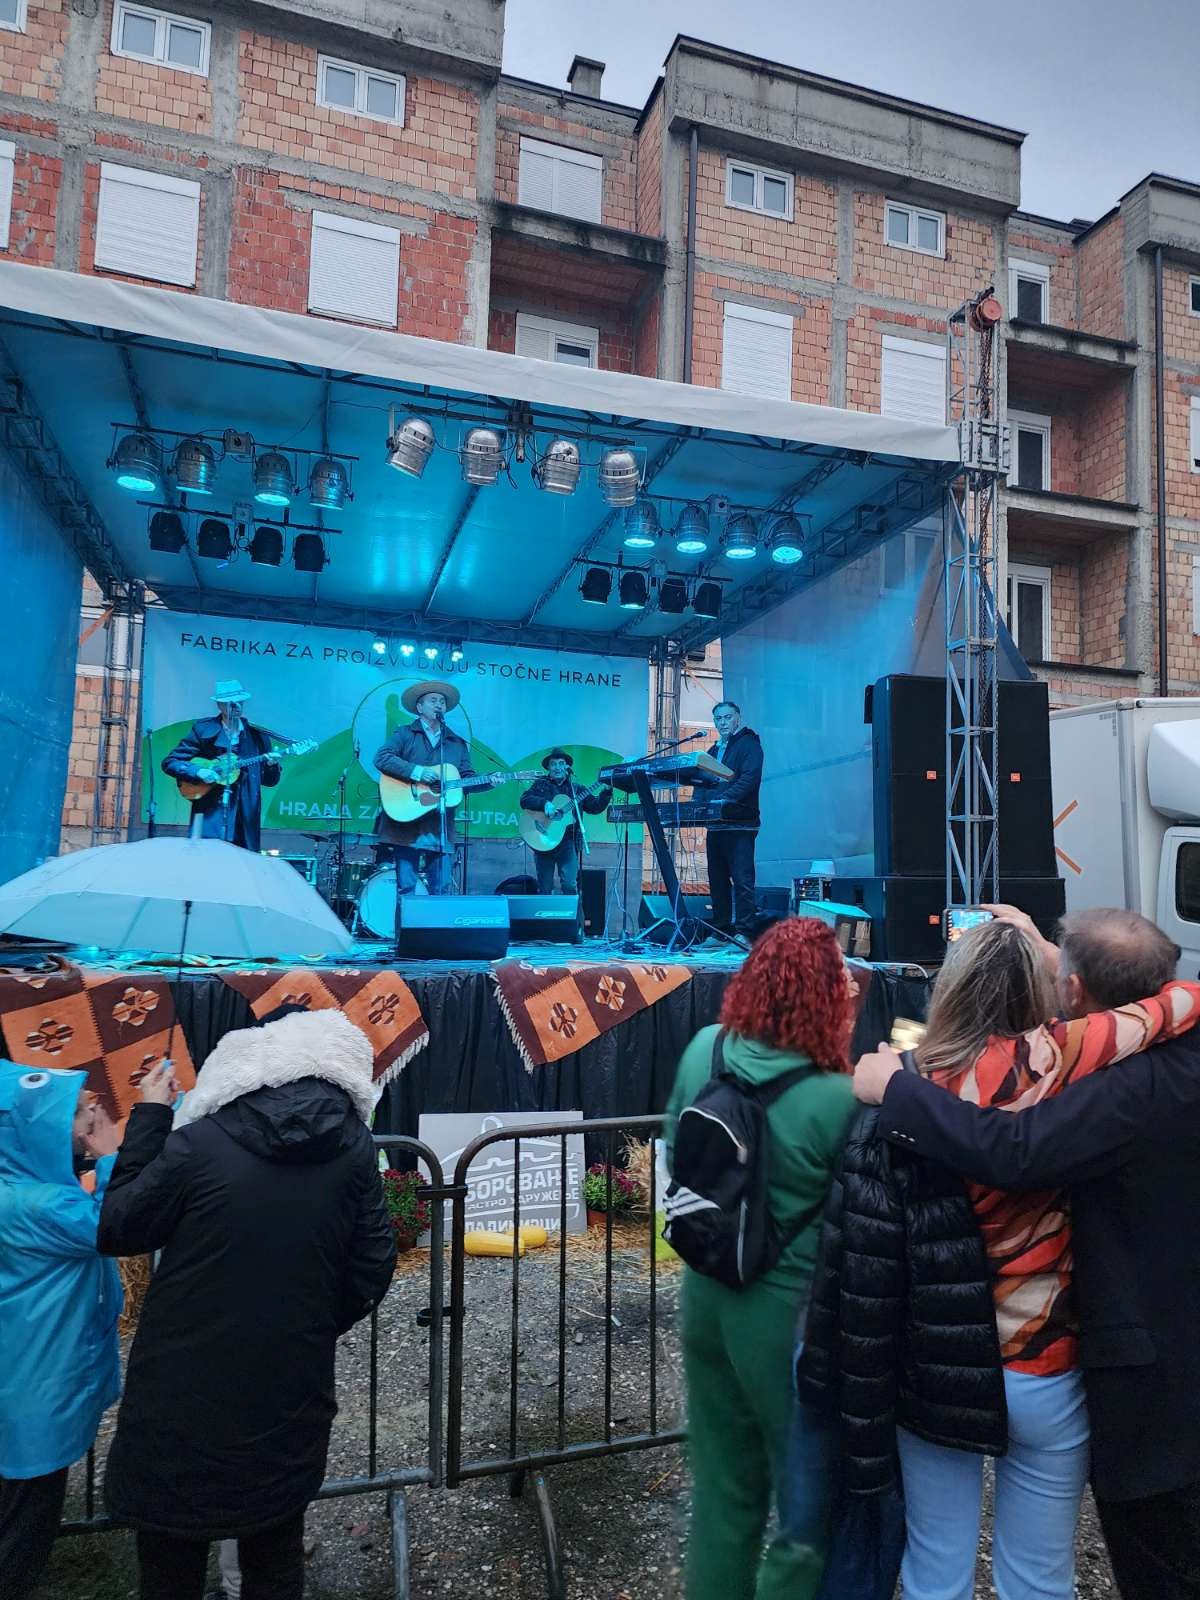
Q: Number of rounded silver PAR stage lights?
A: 12